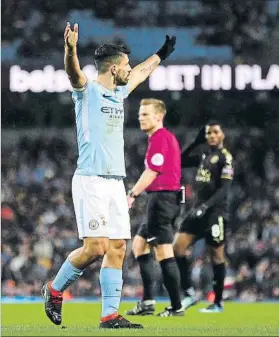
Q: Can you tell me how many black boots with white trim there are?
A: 2